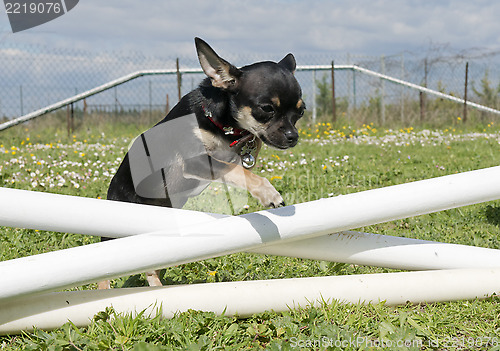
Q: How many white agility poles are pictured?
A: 3